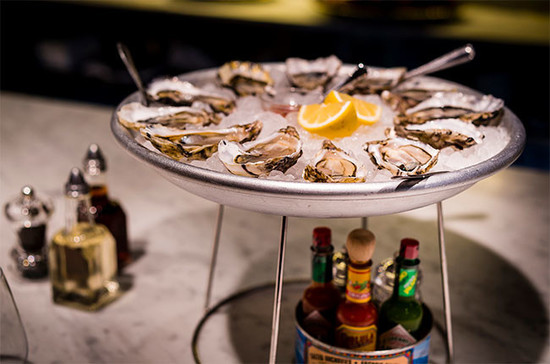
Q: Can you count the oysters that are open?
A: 12